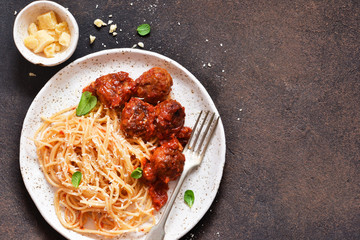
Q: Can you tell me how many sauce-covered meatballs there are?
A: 5